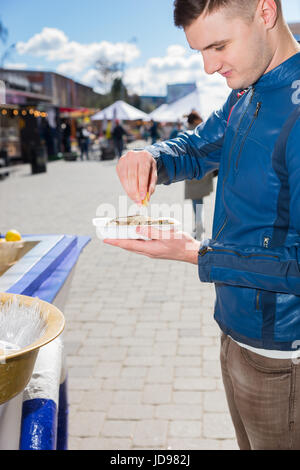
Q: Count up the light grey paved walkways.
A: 1